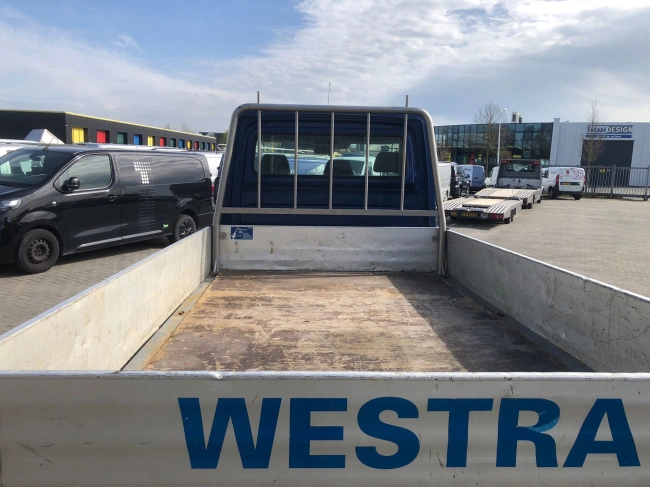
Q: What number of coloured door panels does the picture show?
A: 13